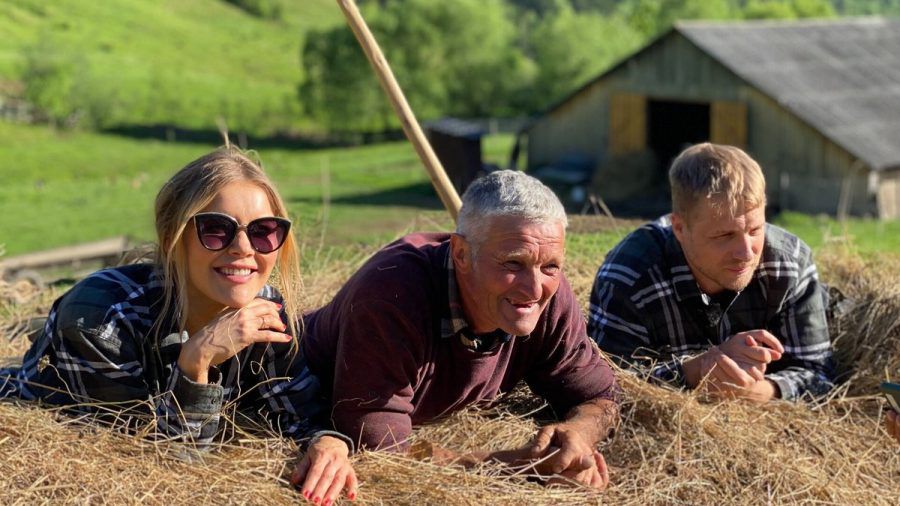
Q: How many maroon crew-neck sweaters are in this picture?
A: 1